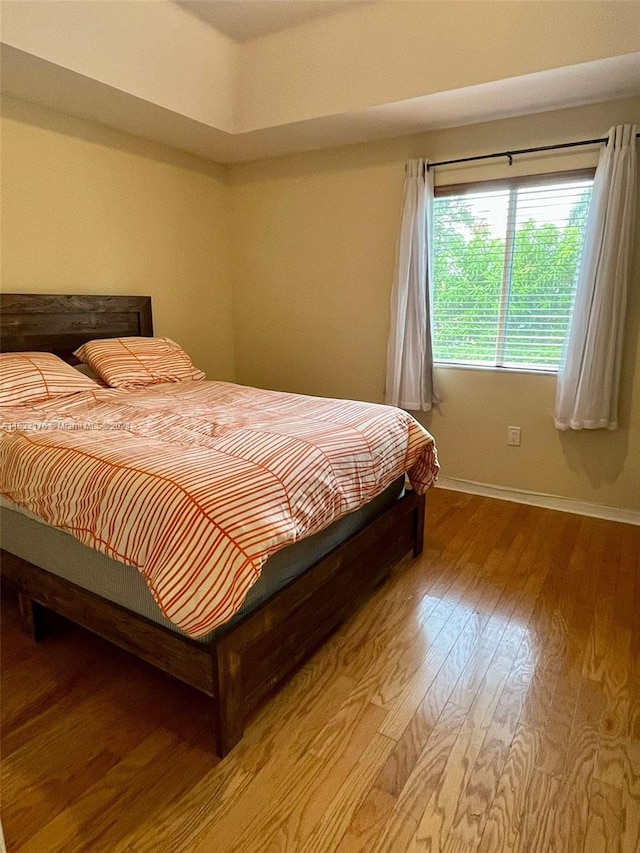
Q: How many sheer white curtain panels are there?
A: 2